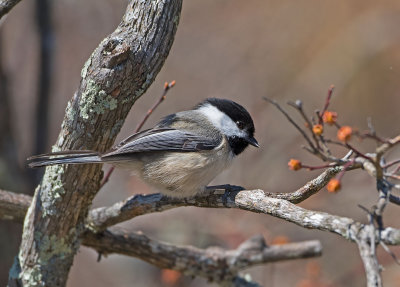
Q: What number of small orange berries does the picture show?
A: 5